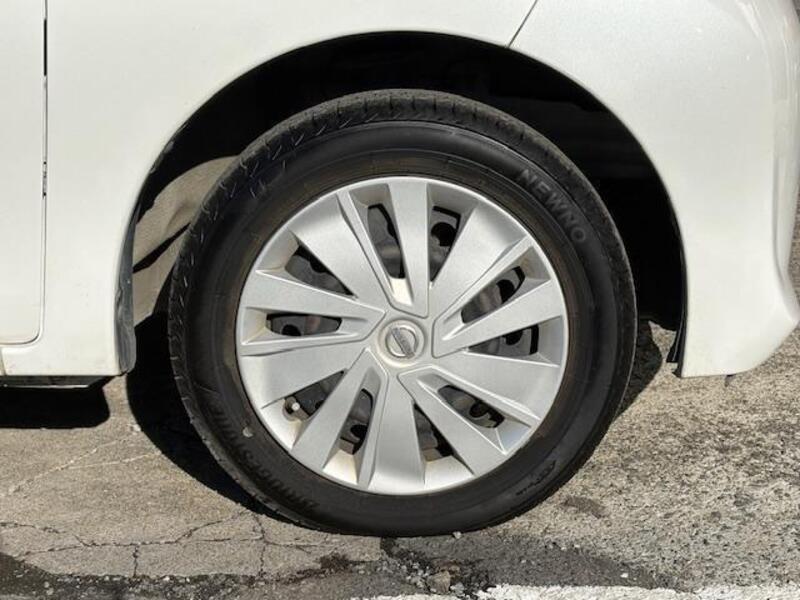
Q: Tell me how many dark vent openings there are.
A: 10